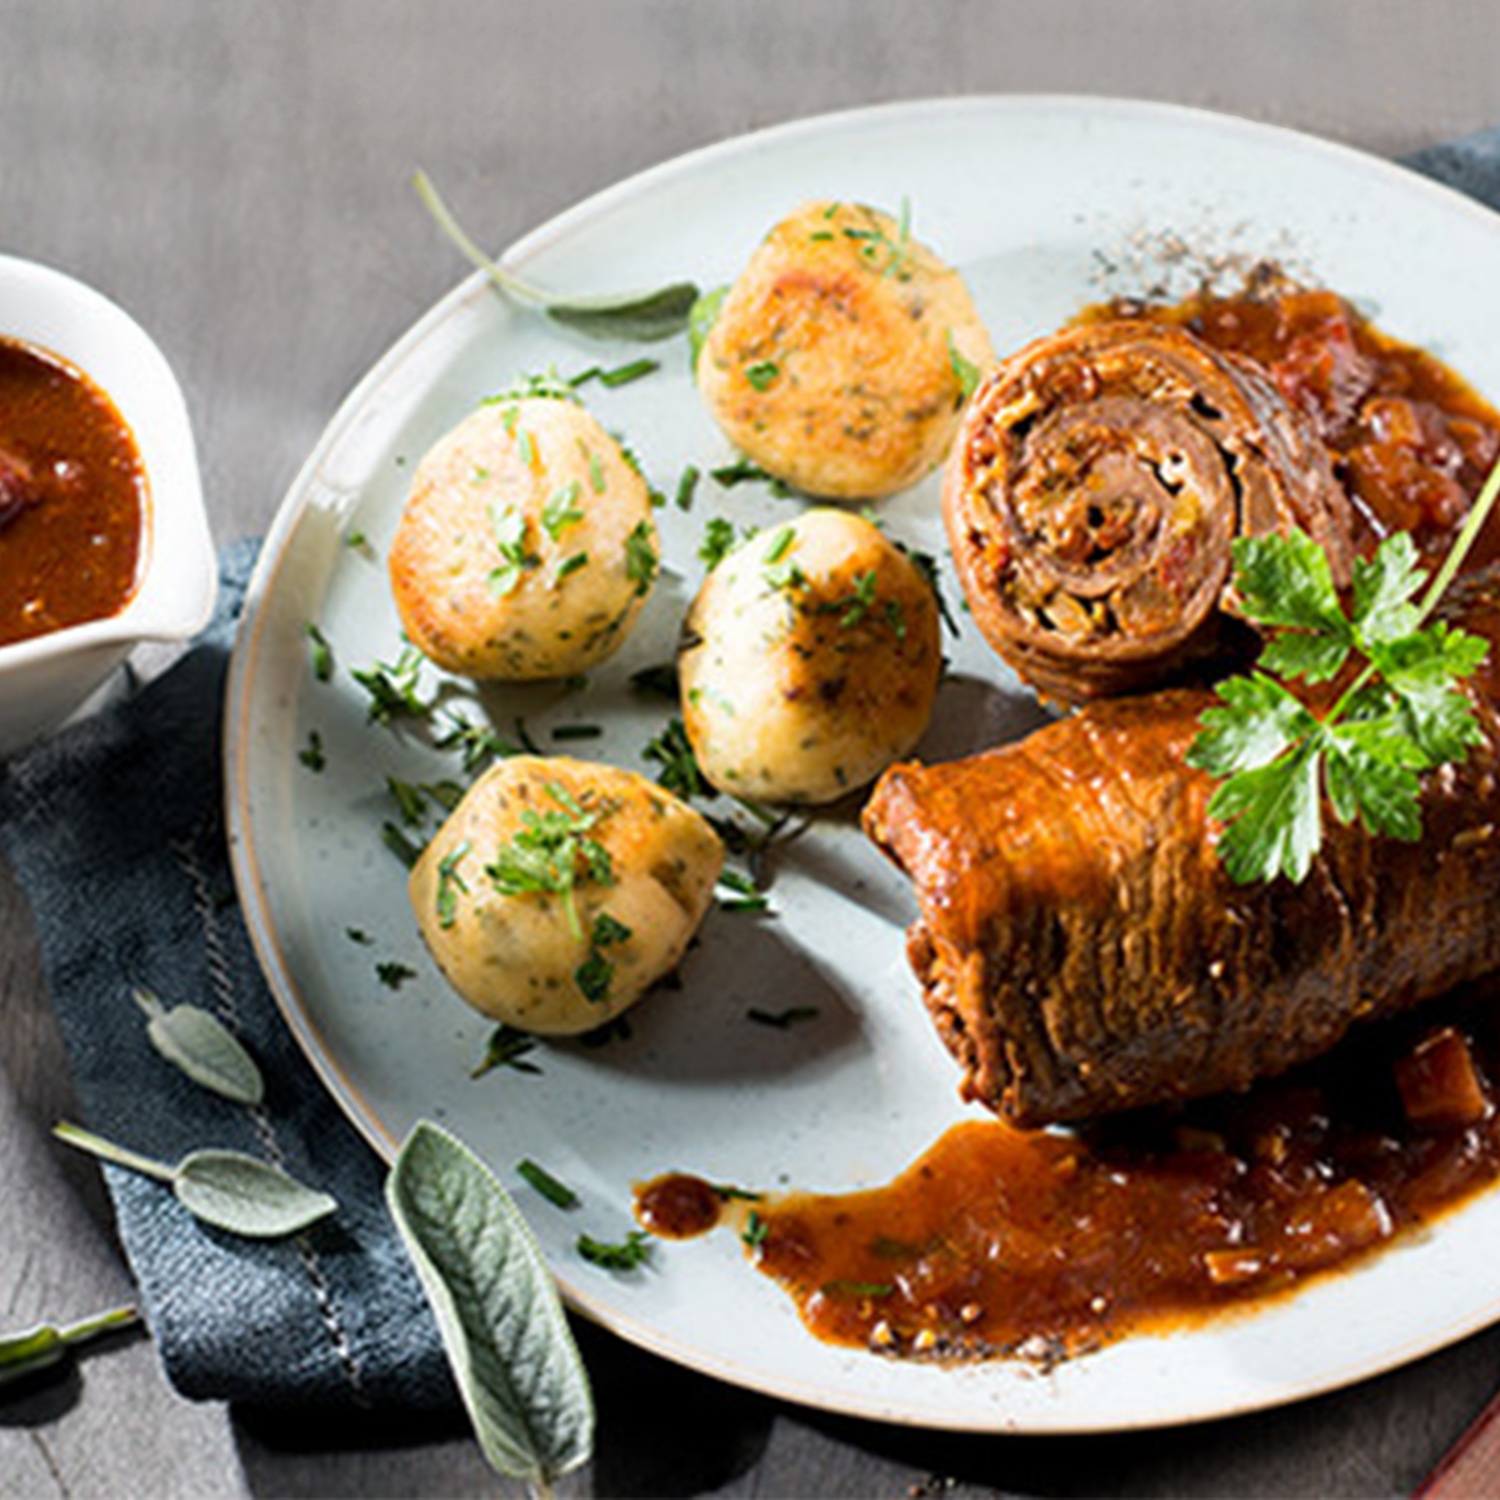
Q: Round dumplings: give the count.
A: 4